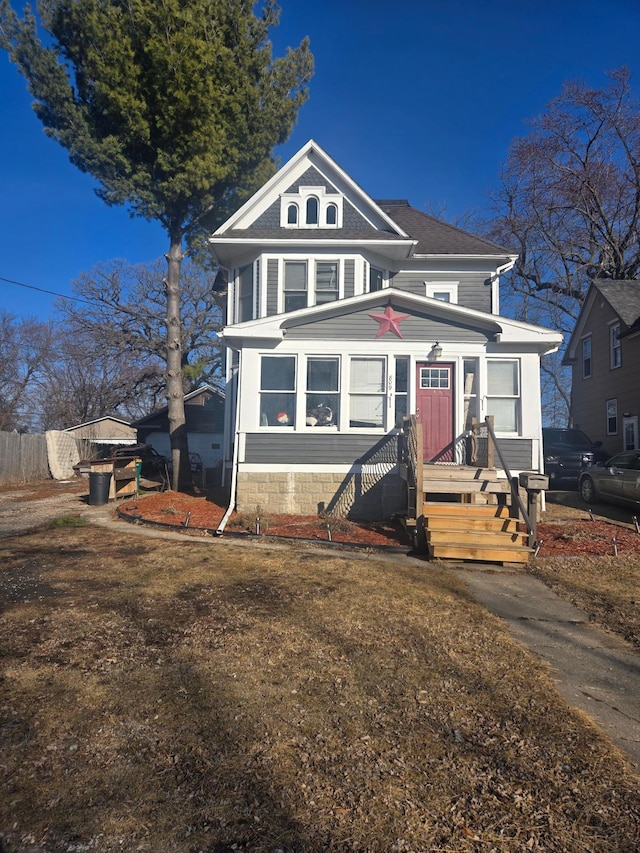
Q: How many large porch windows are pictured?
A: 4